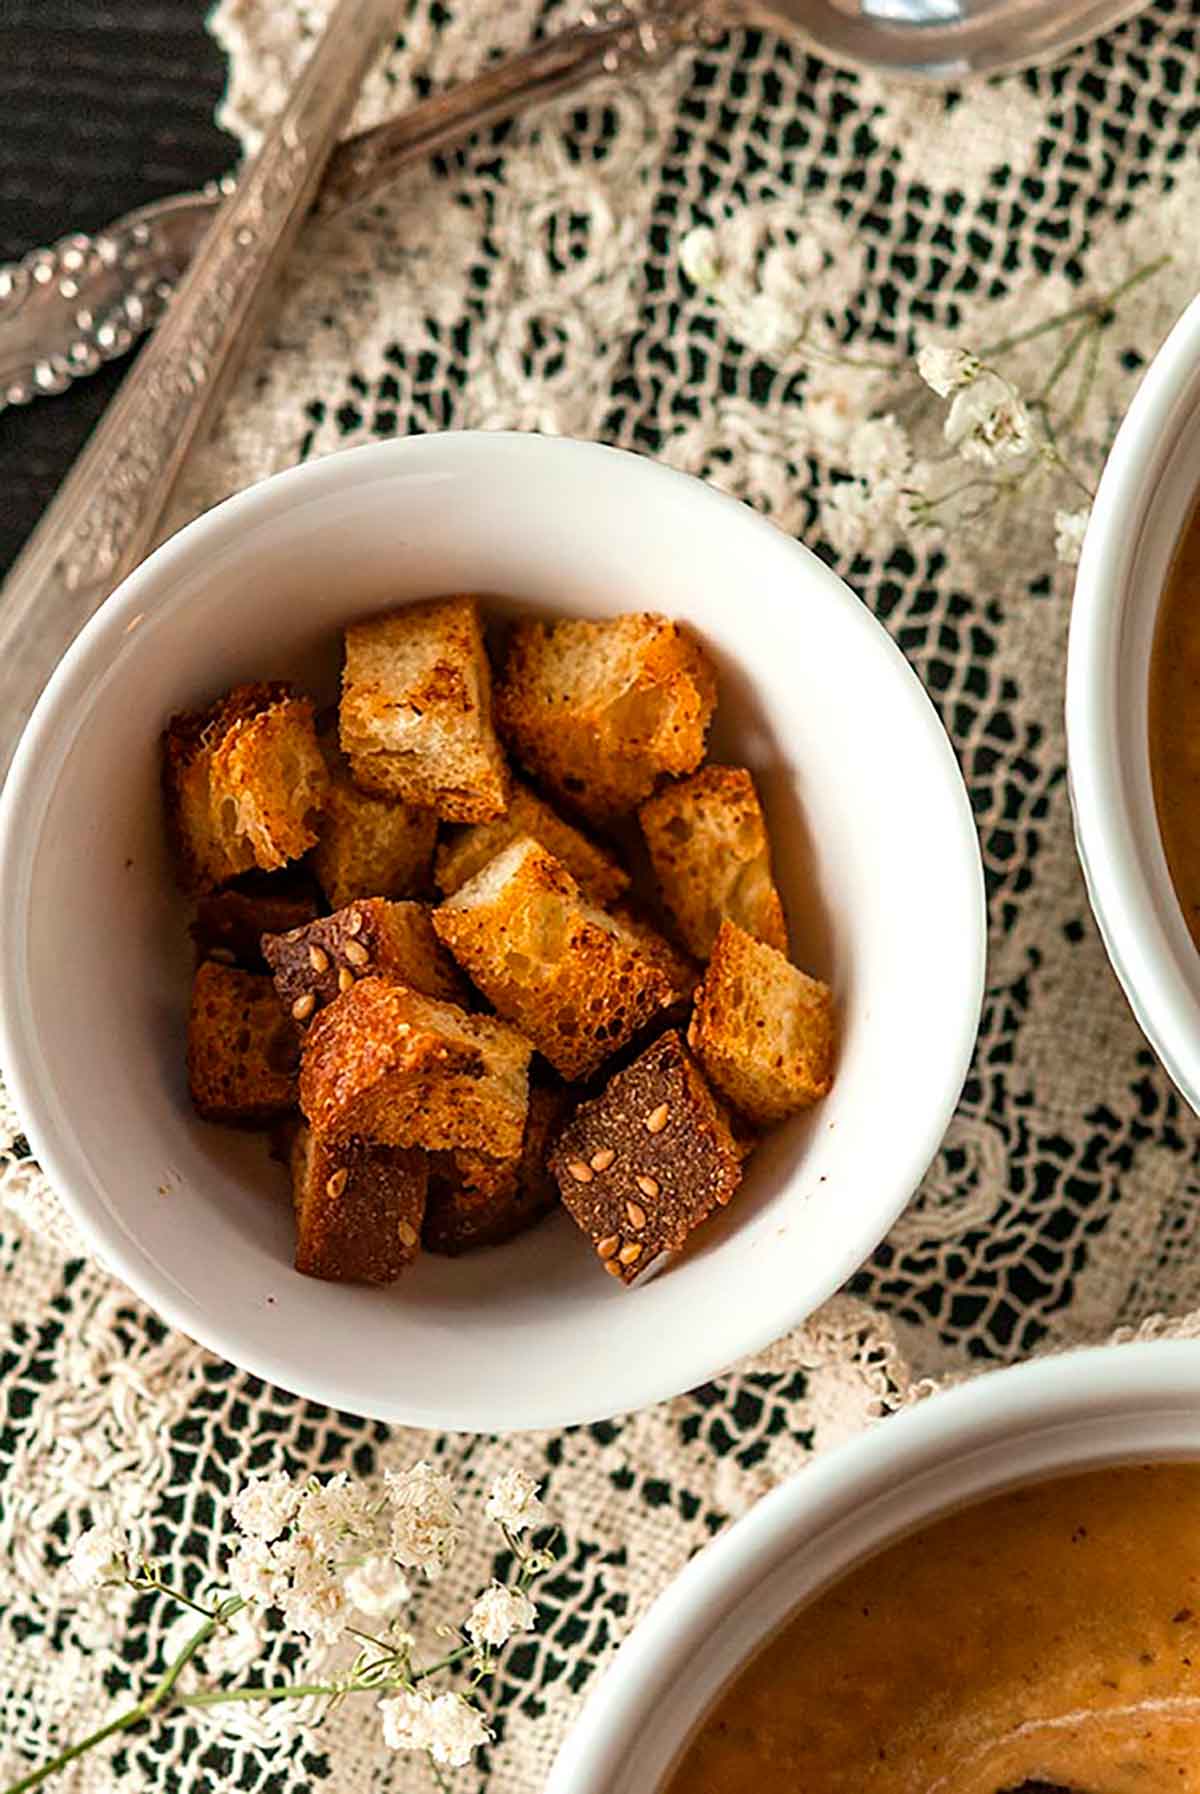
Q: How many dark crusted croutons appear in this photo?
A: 3